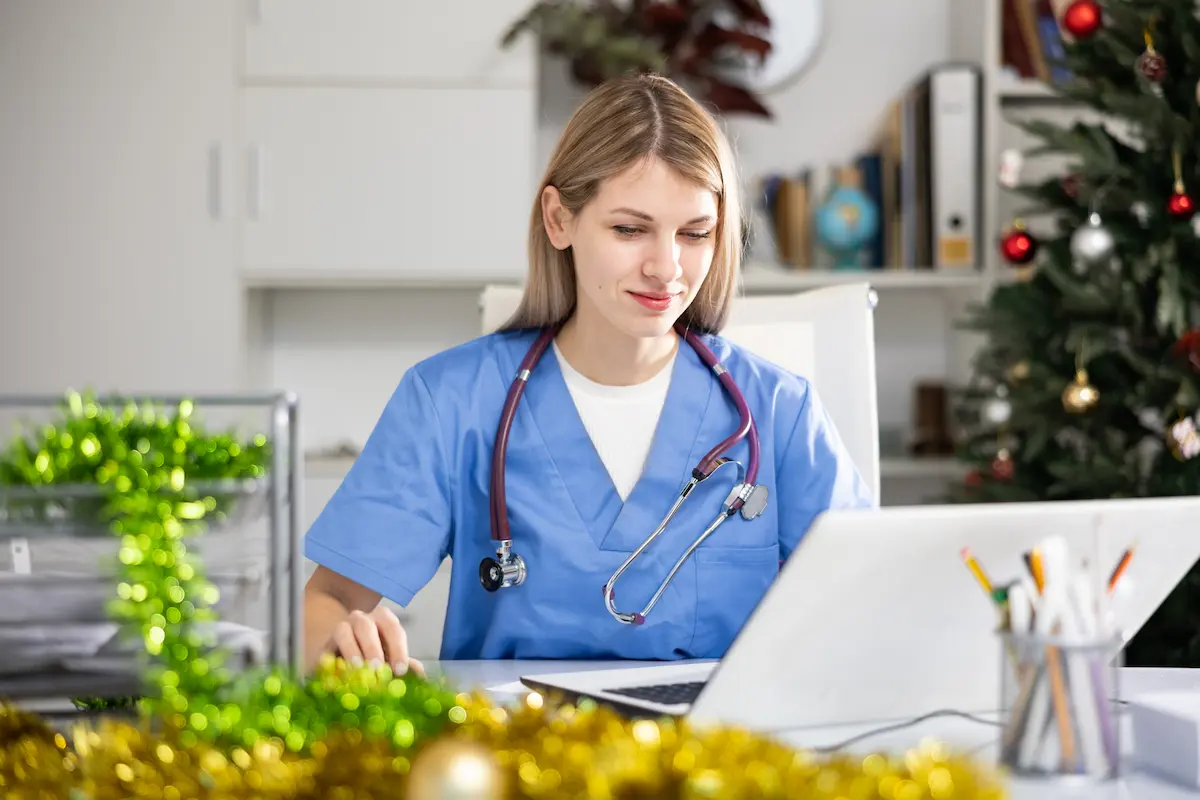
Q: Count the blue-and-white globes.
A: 1